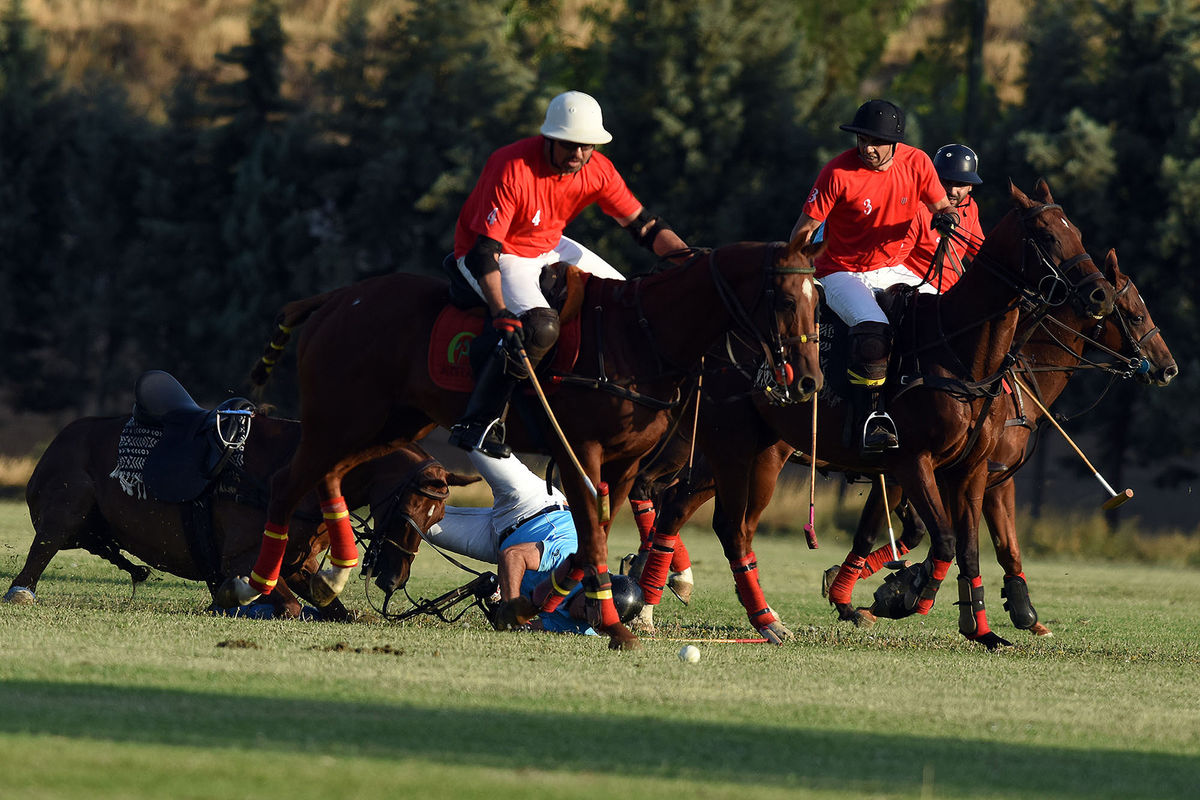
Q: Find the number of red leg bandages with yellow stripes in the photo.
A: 4